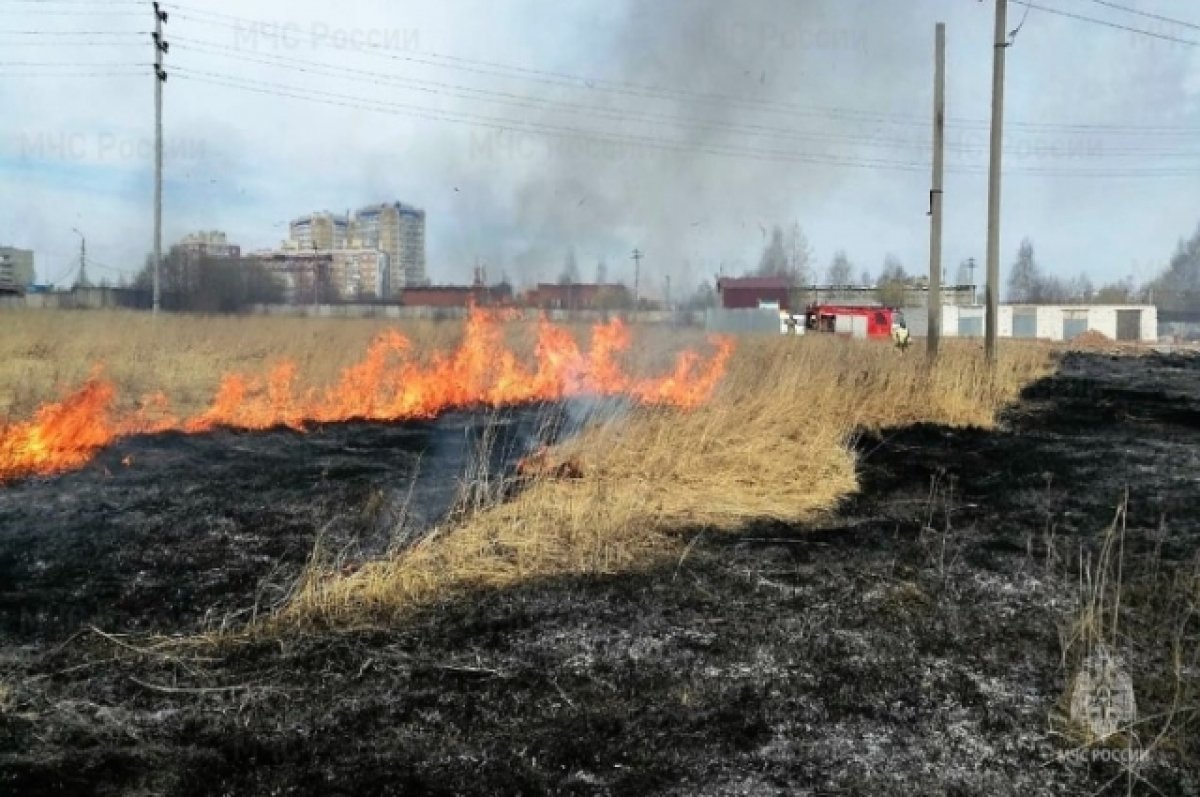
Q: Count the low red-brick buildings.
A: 2